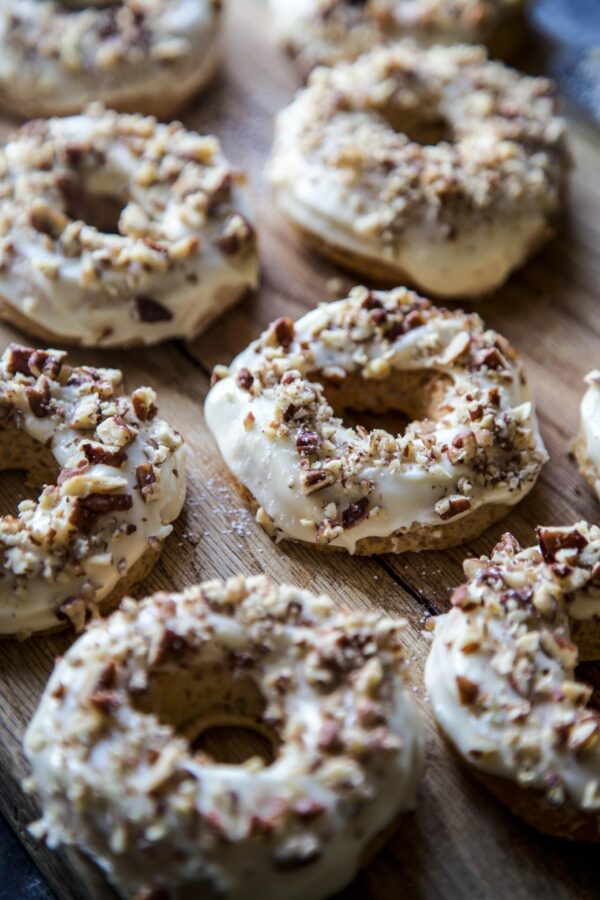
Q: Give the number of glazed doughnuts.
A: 9